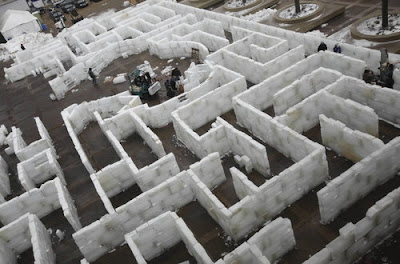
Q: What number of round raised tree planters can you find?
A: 3